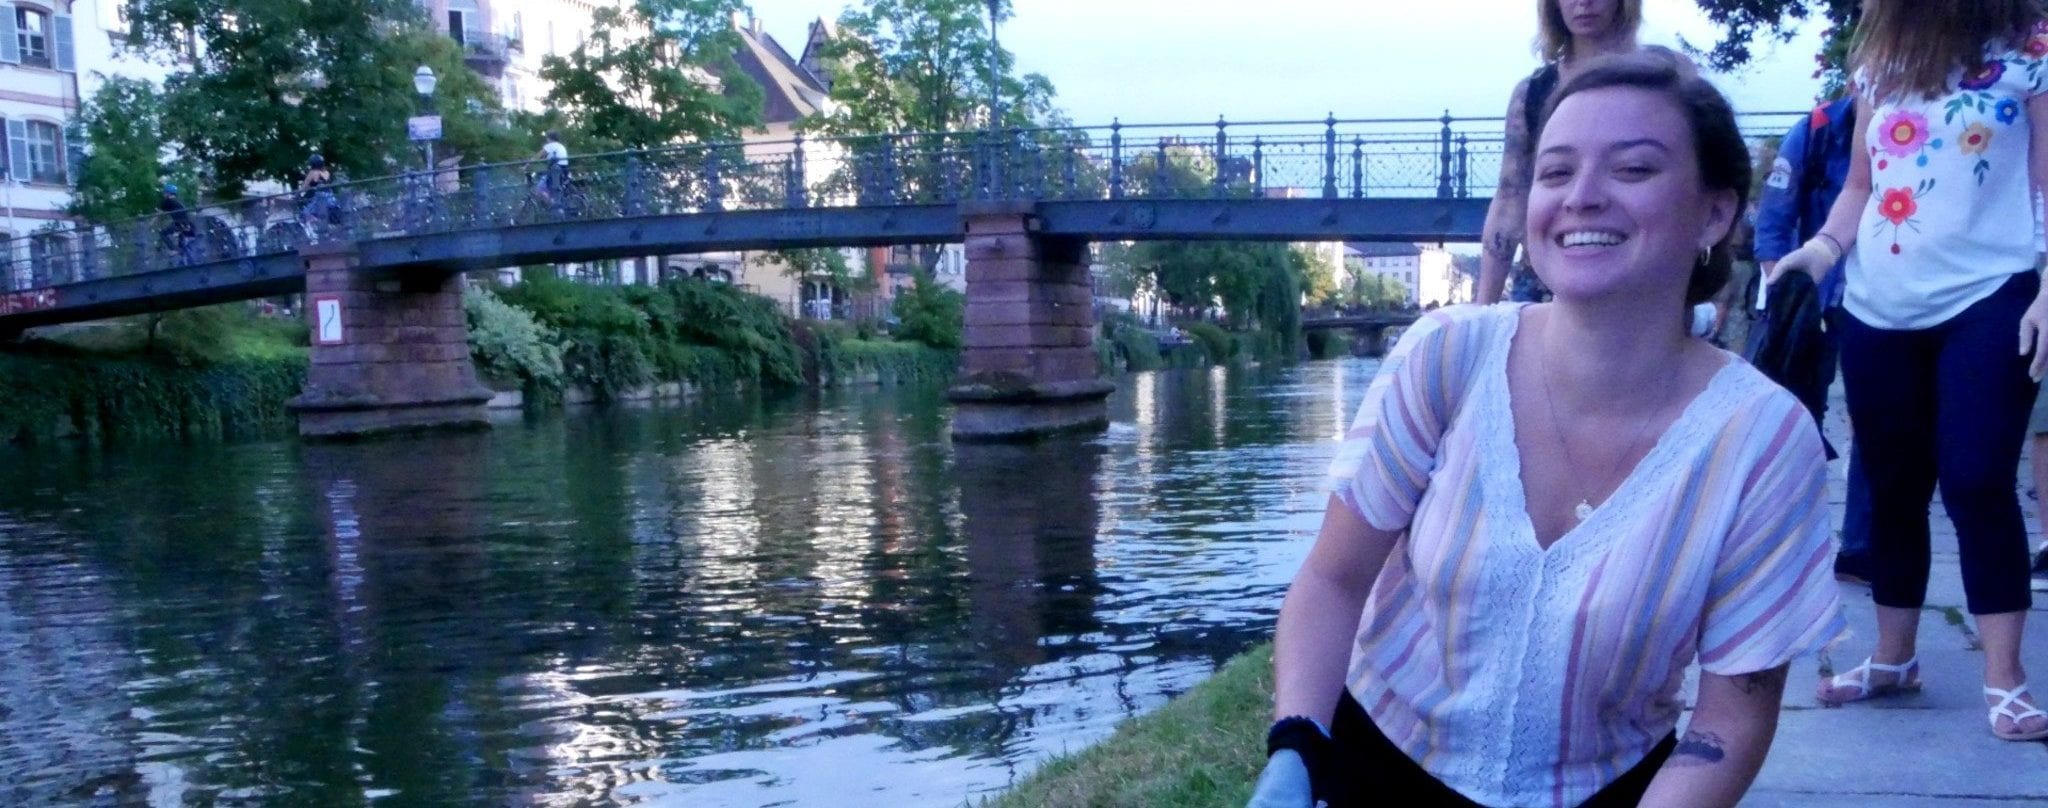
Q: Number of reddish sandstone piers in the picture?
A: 2